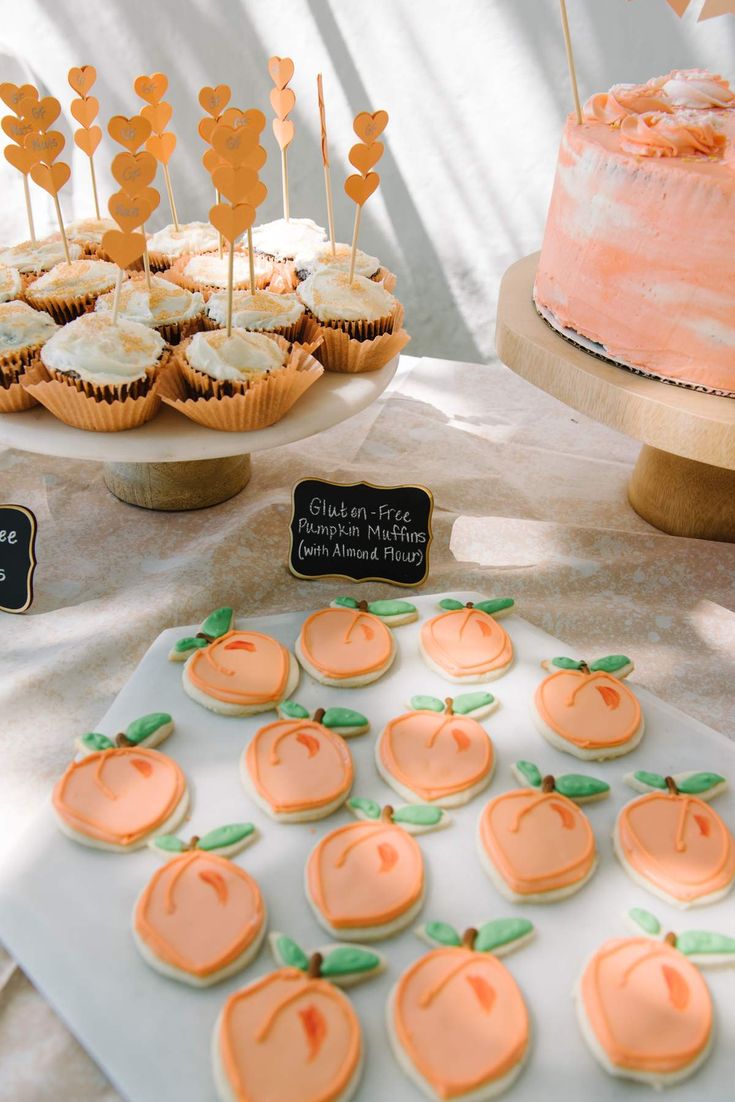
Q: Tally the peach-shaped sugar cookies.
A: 14